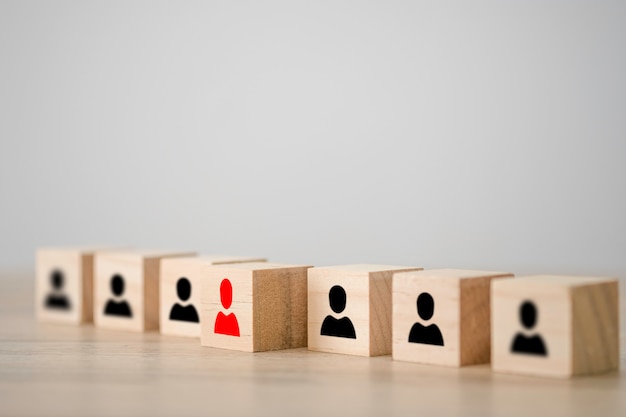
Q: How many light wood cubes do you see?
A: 7